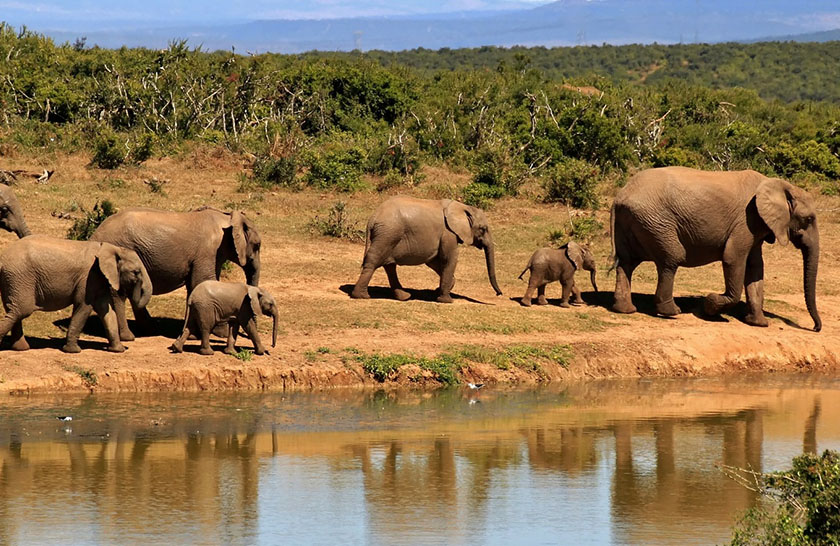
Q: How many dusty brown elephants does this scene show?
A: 7